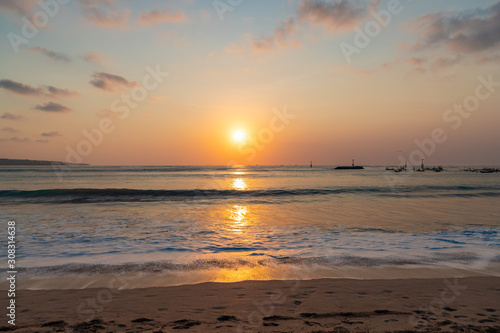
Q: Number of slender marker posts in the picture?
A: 4